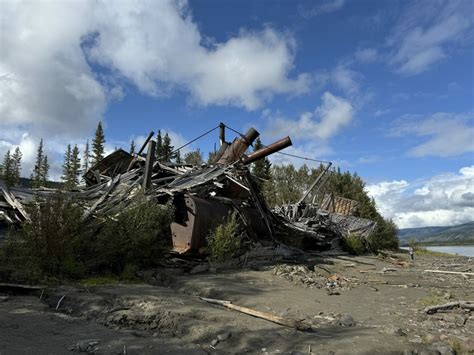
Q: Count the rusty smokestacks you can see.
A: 2